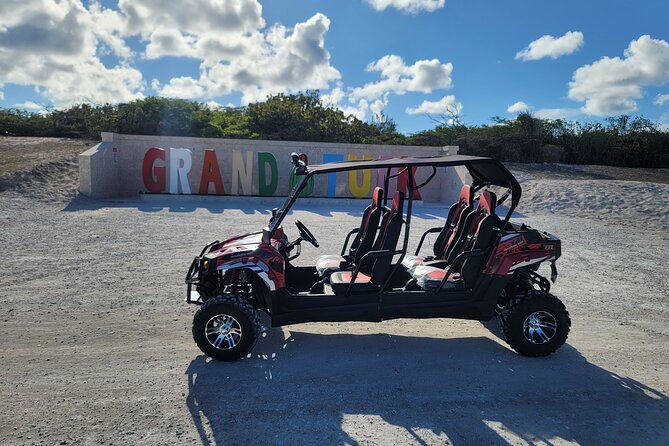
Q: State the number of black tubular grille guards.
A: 1